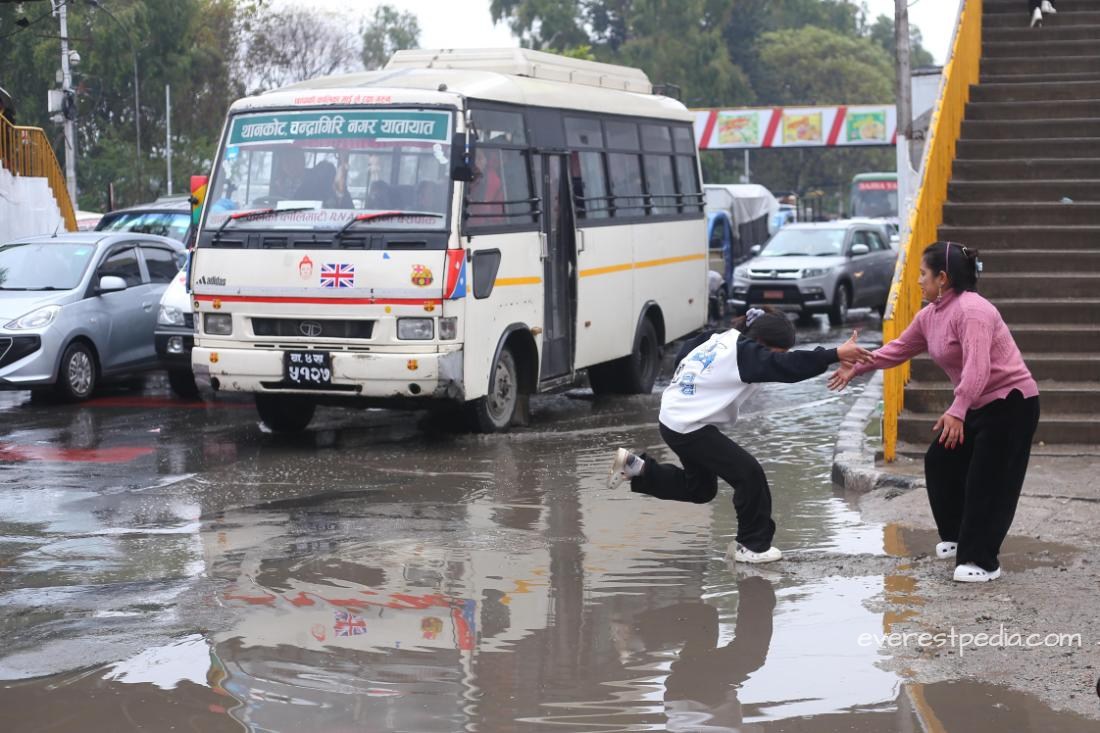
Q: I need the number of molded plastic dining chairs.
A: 0